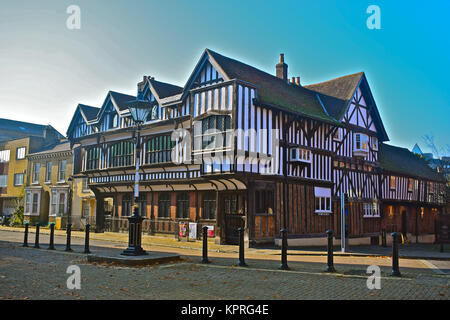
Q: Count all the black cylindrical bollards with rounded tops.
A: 10